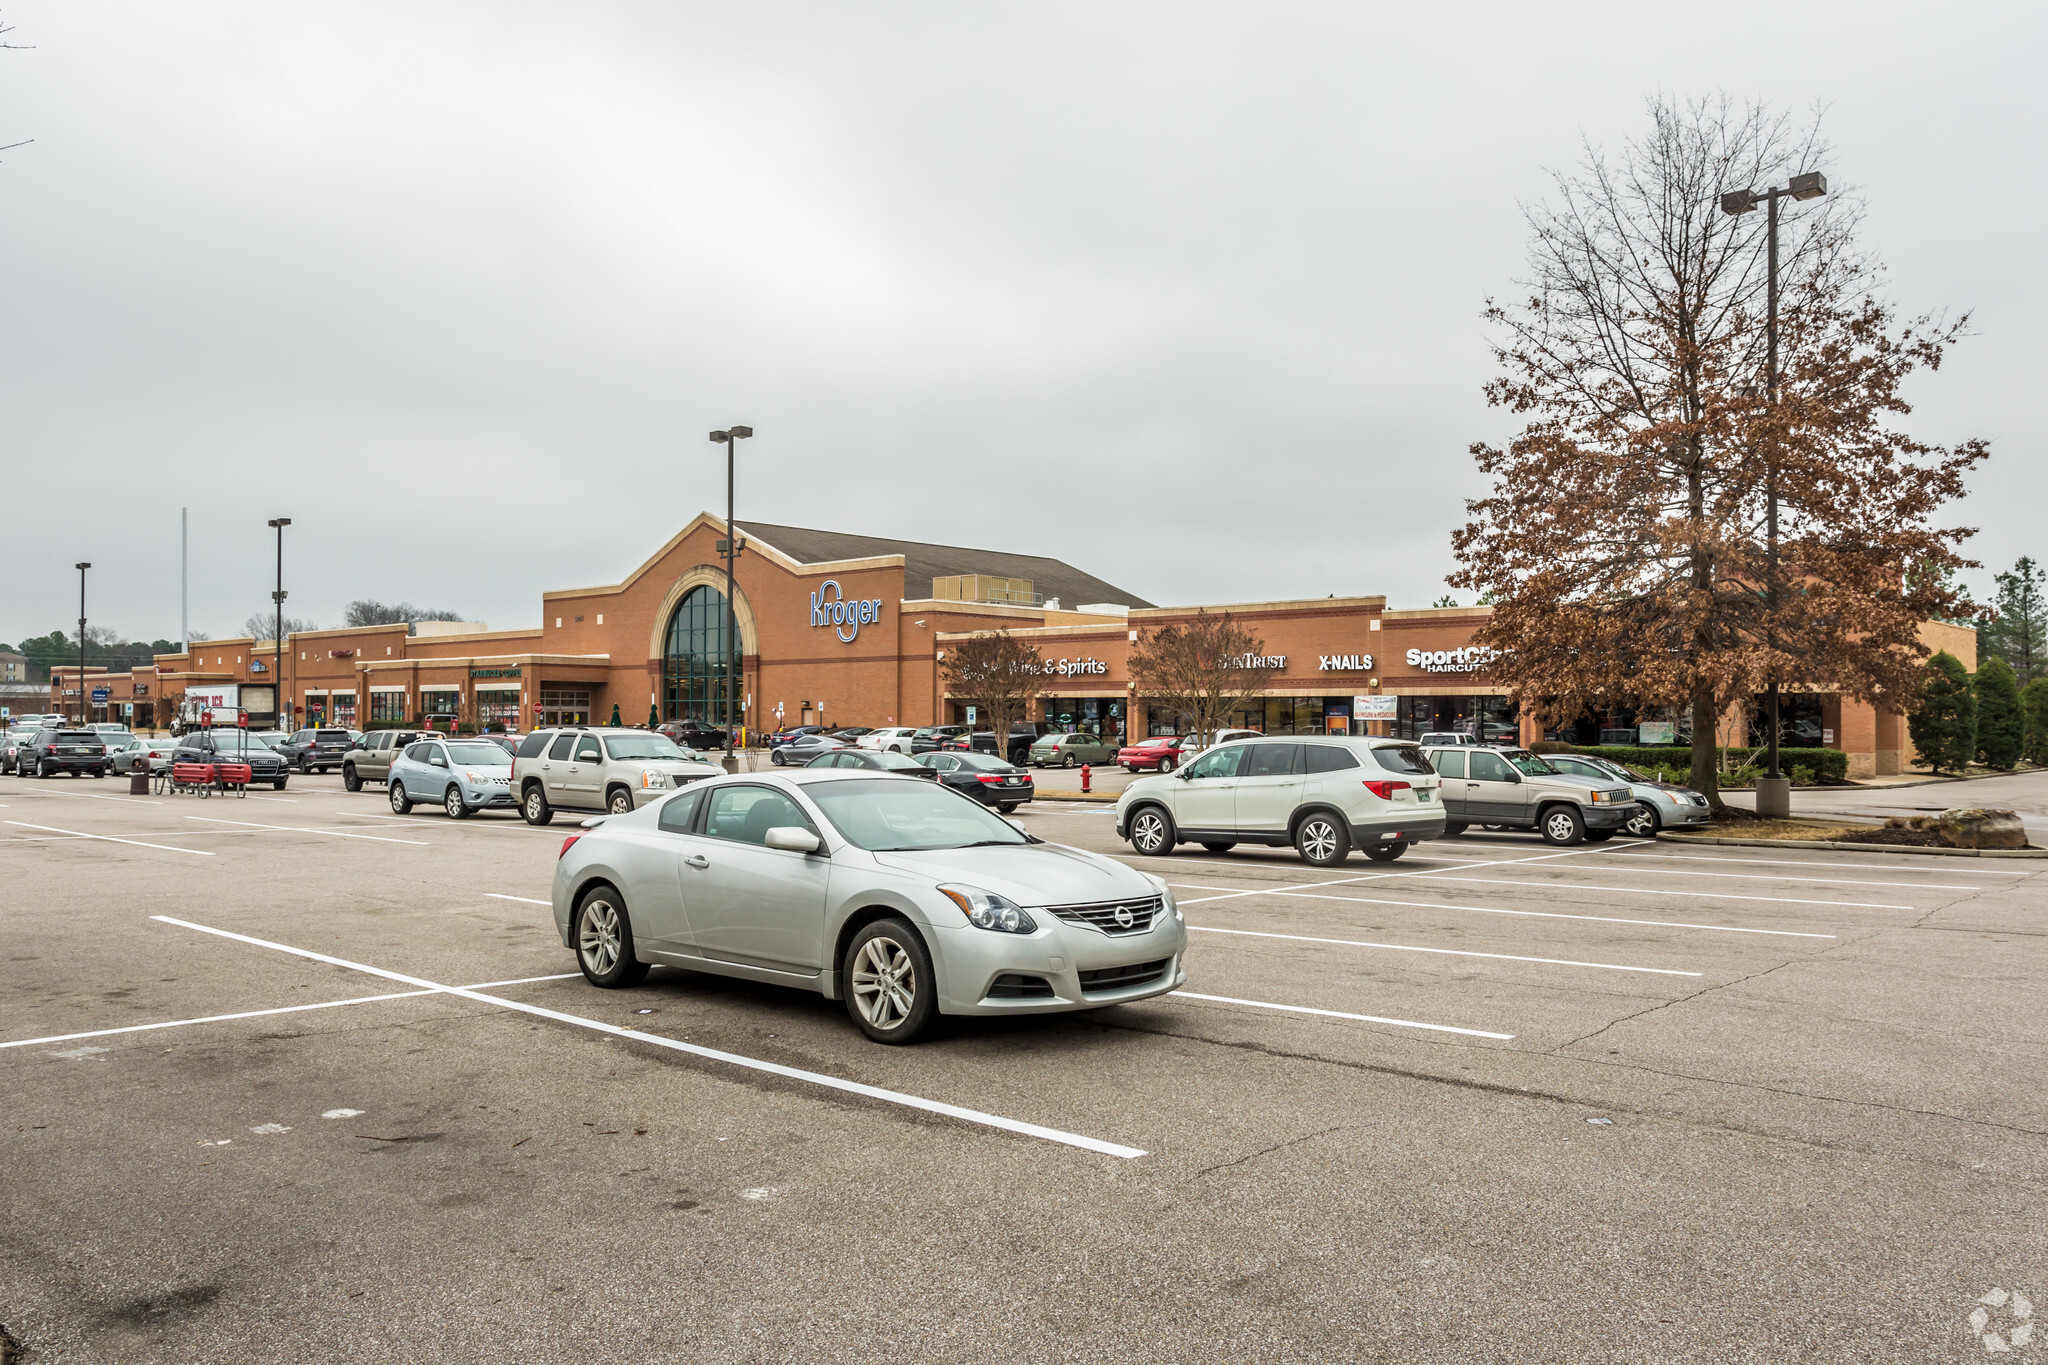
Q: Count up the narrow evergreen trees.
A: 3